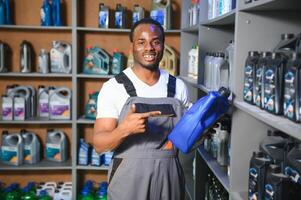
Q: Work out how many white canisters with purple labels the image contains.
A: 4